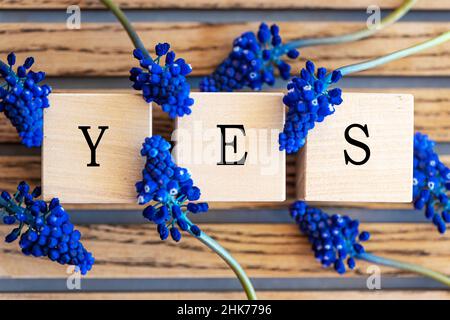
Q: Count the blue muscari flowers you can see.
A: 8